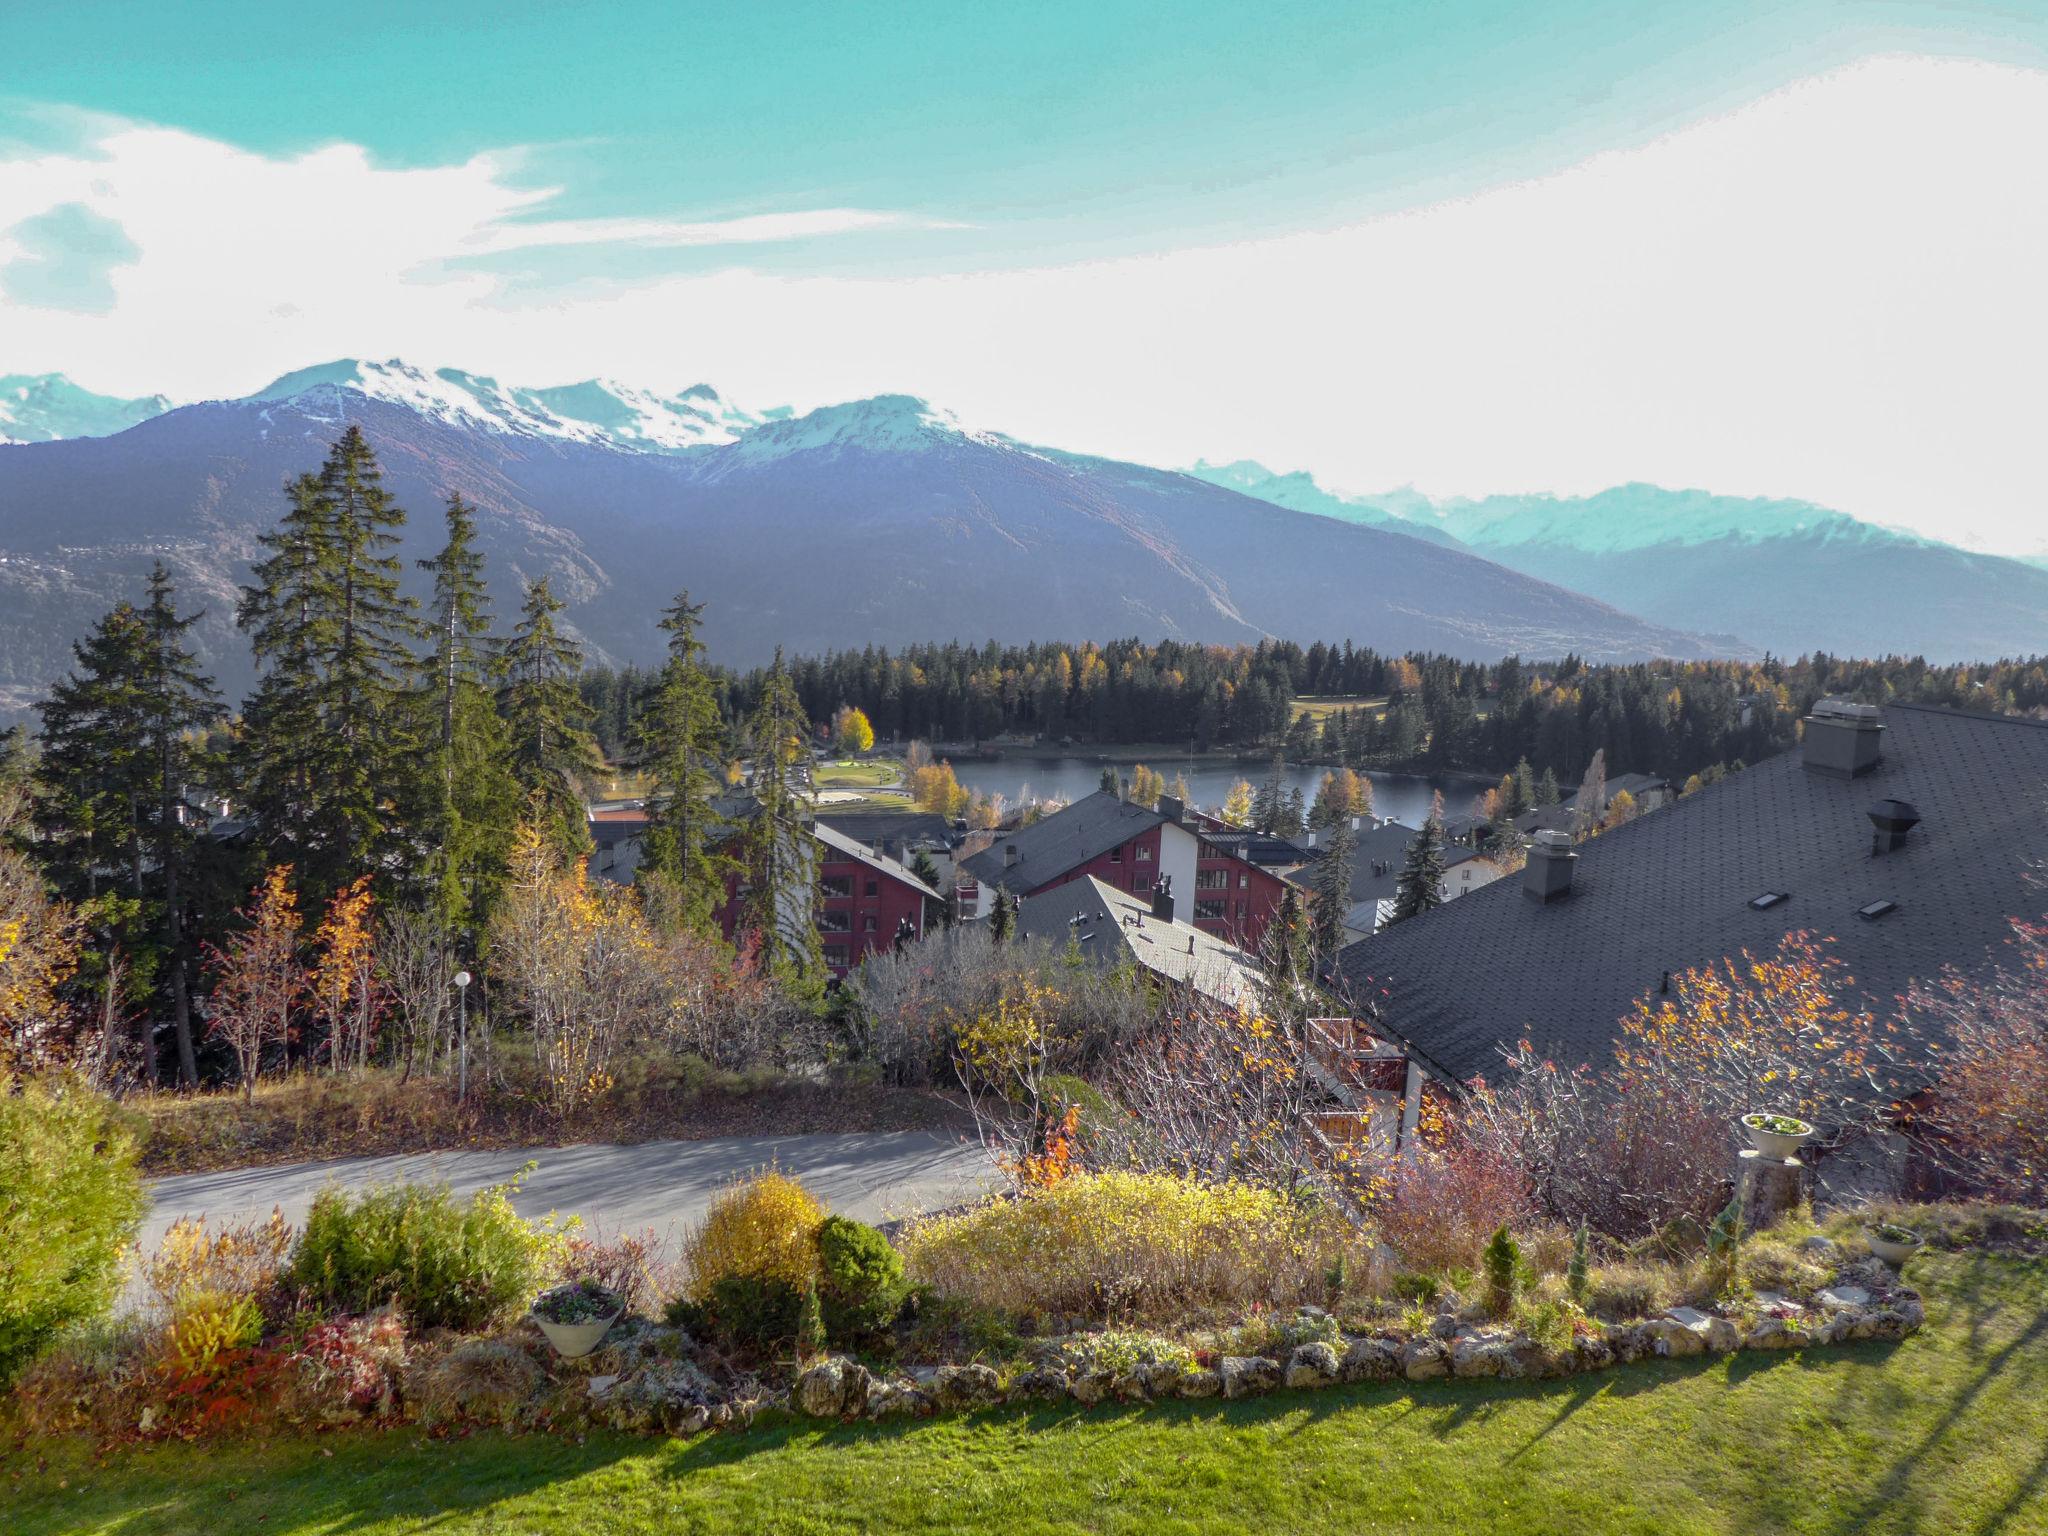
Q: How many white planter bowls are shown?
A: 3